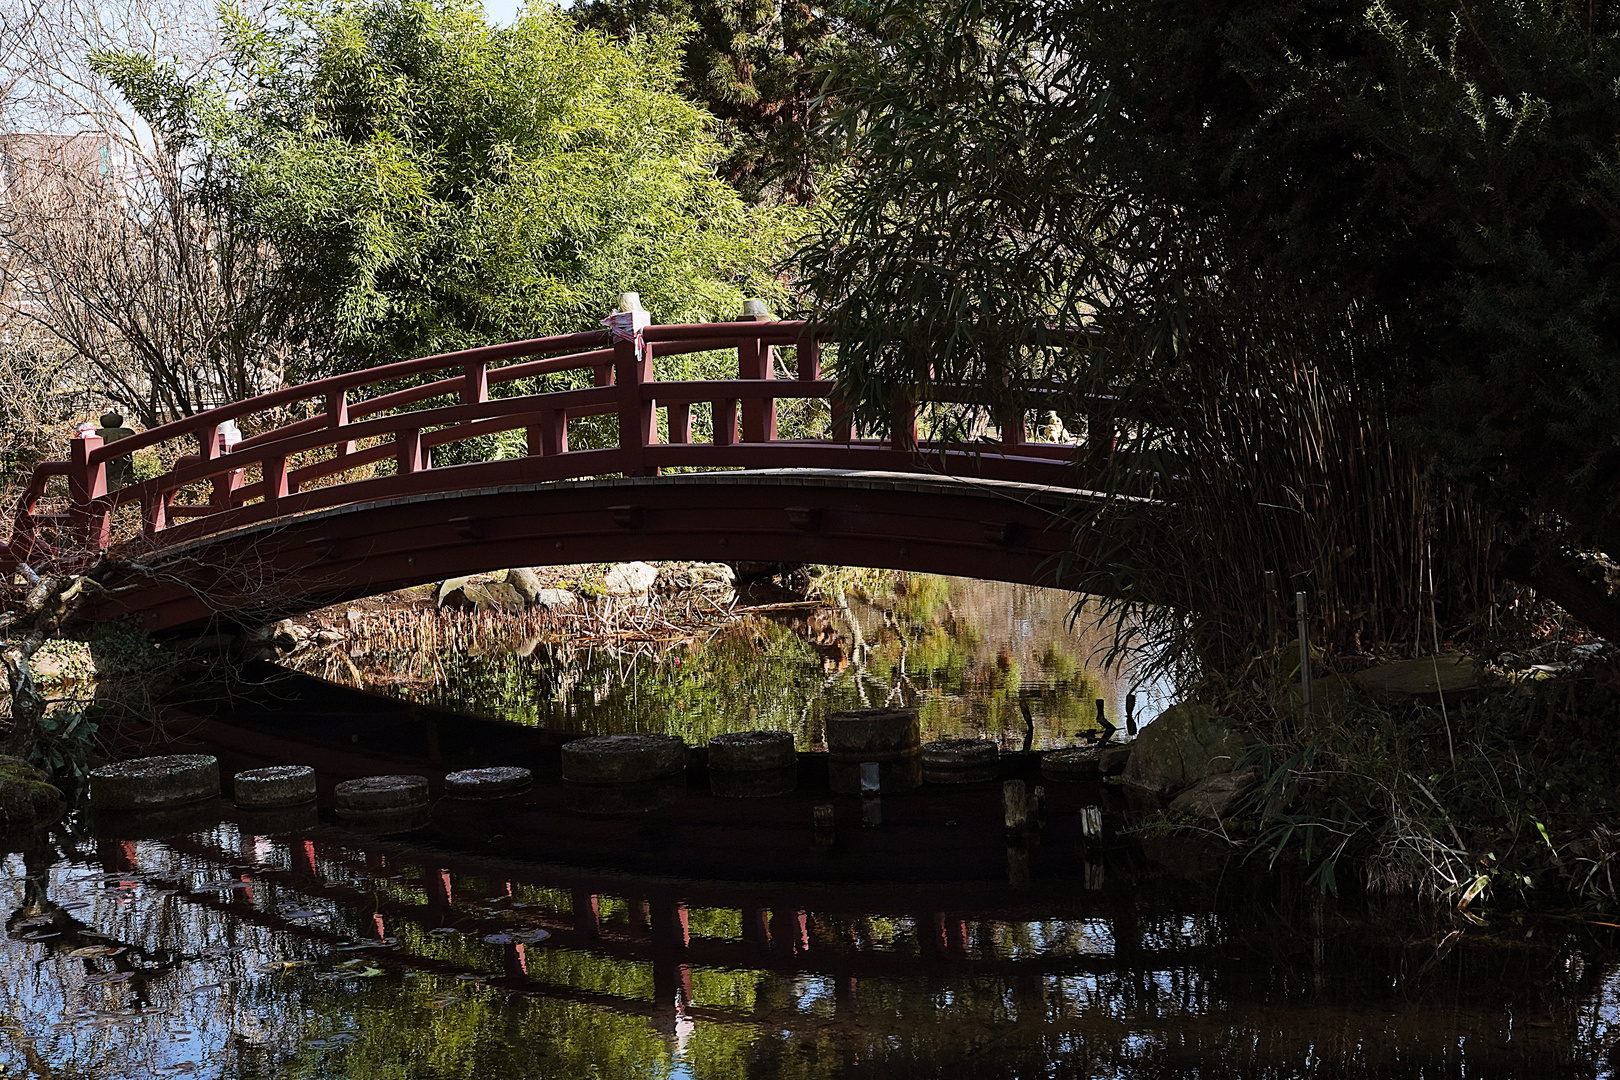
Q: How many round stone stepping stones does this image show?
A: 9